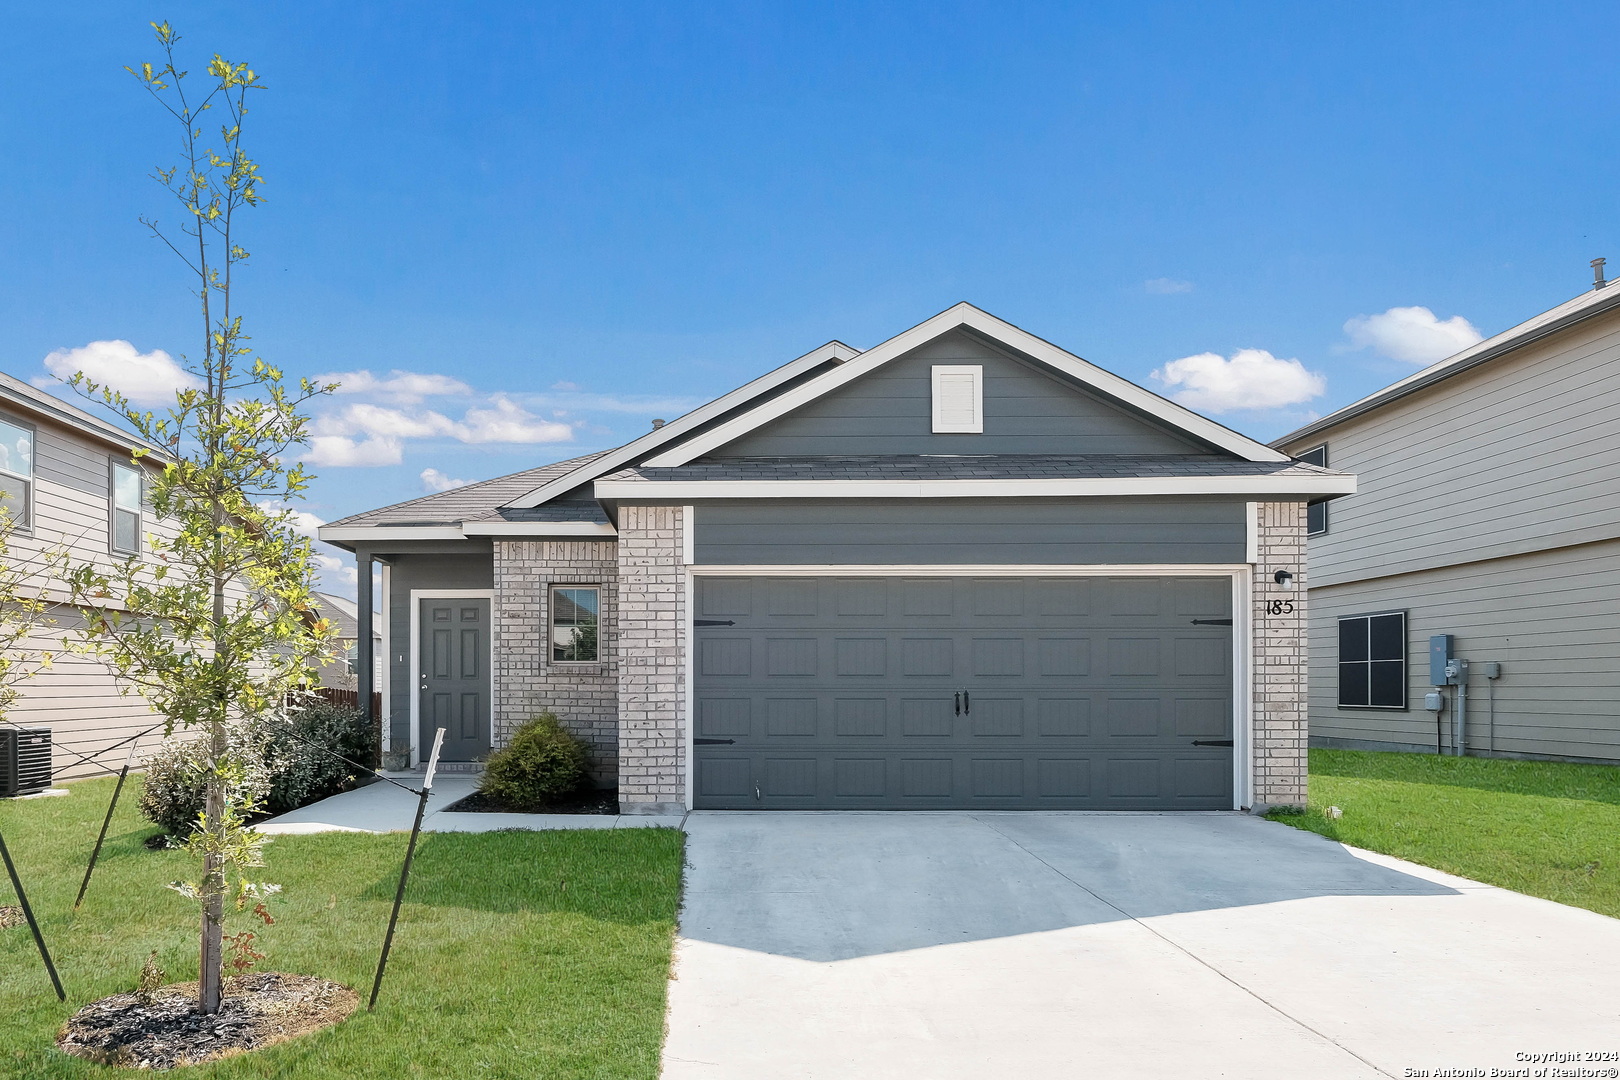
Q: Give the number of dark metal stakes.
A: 3